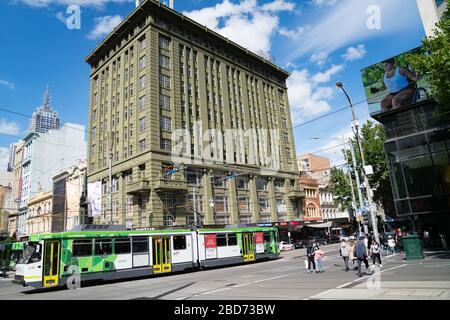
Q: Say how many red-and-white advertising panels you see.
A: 2